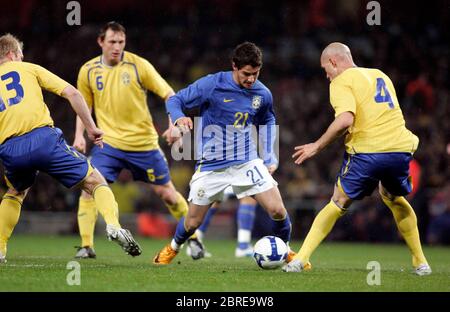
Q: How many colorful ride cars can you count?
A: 0